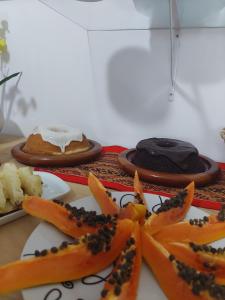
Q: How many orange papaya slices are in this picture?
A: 9